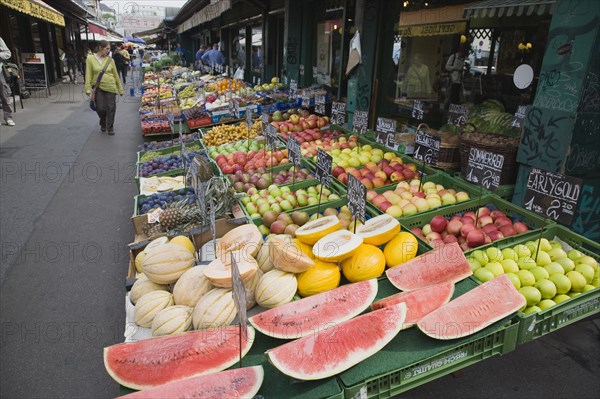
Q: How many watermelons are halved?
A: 7